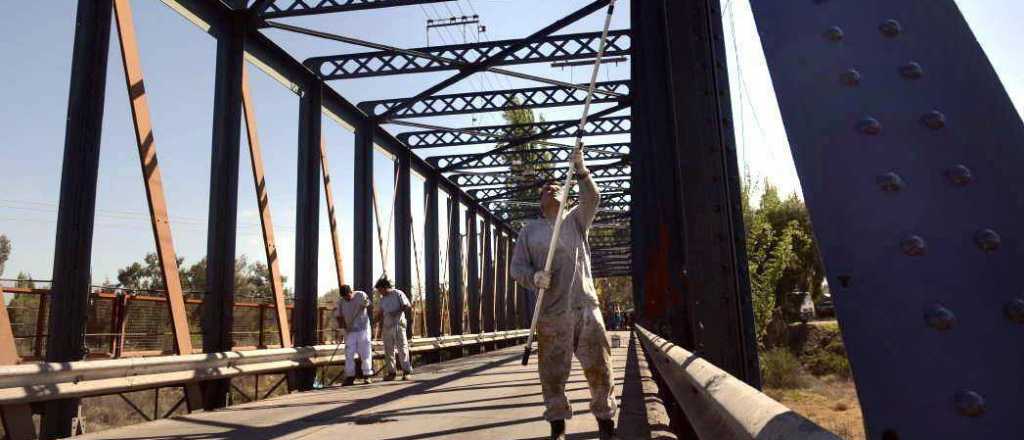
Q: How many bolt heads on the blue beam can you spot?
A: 13